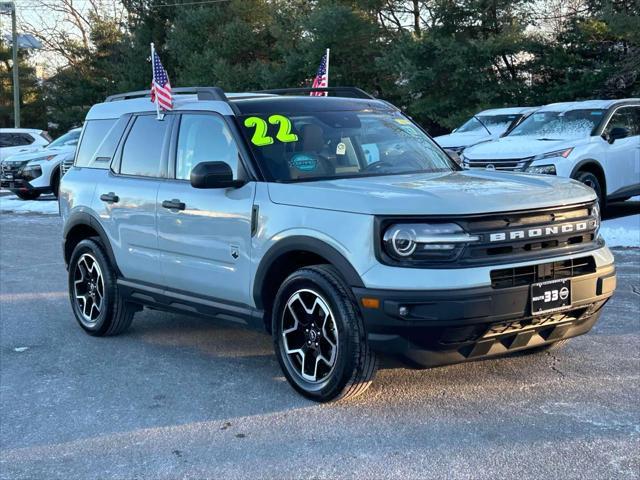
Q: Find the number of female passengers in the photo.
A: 0